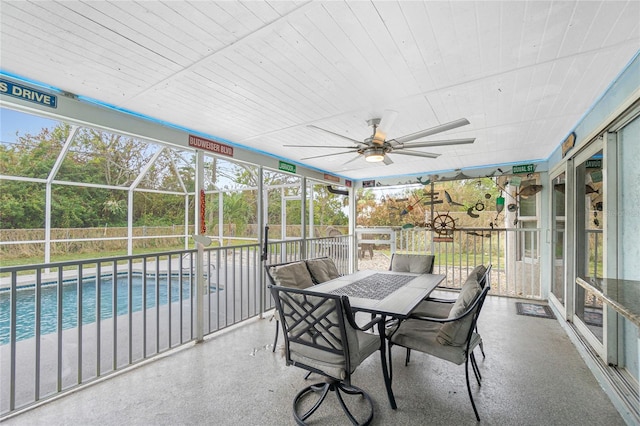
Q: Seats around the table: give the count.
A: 6